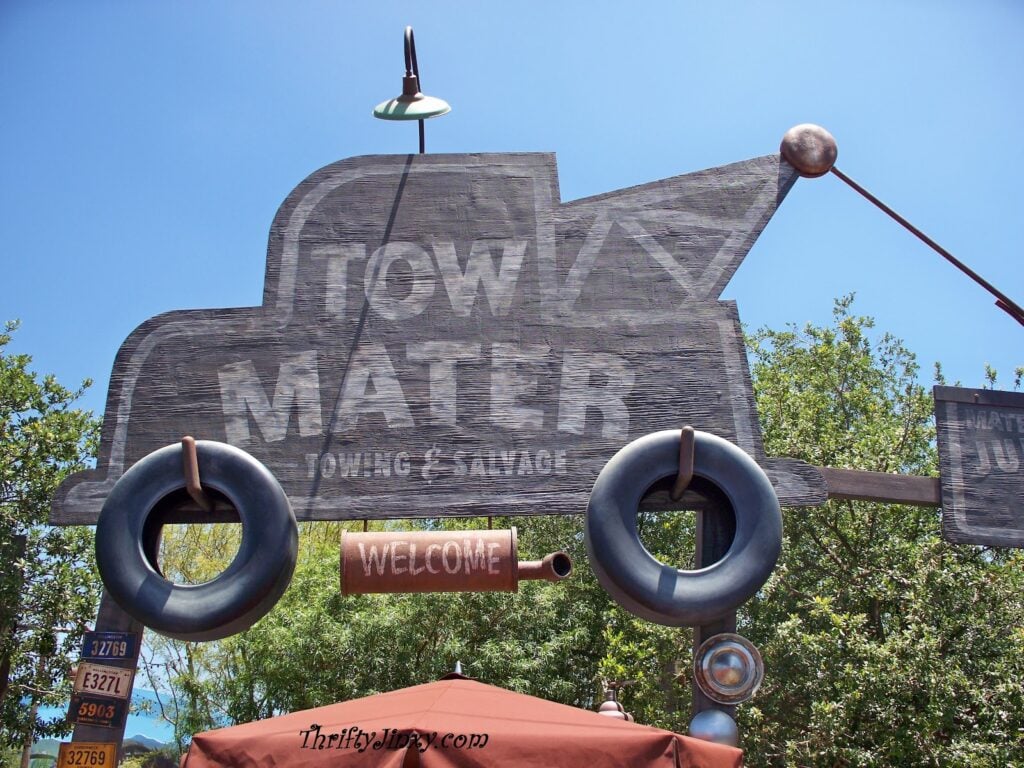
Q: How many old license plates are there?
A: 4